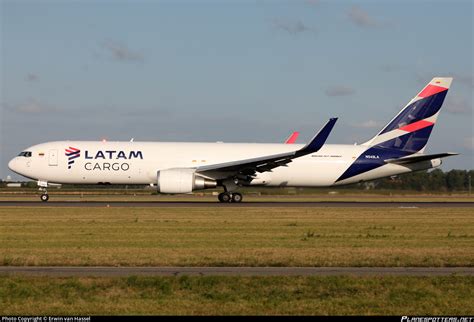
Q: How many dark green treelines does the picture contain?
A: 1